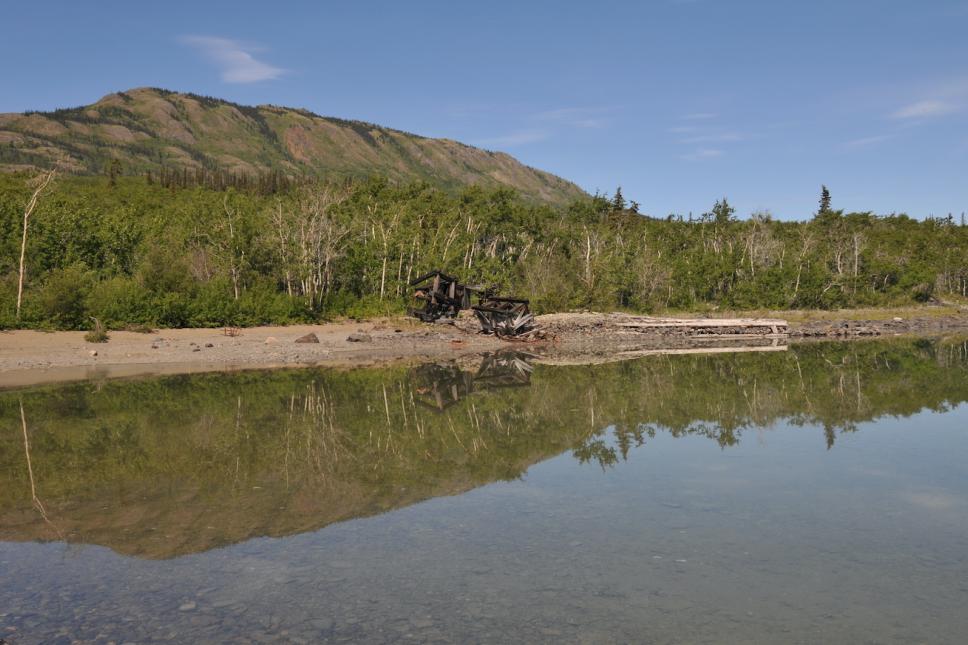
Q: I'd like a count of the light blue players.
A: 0